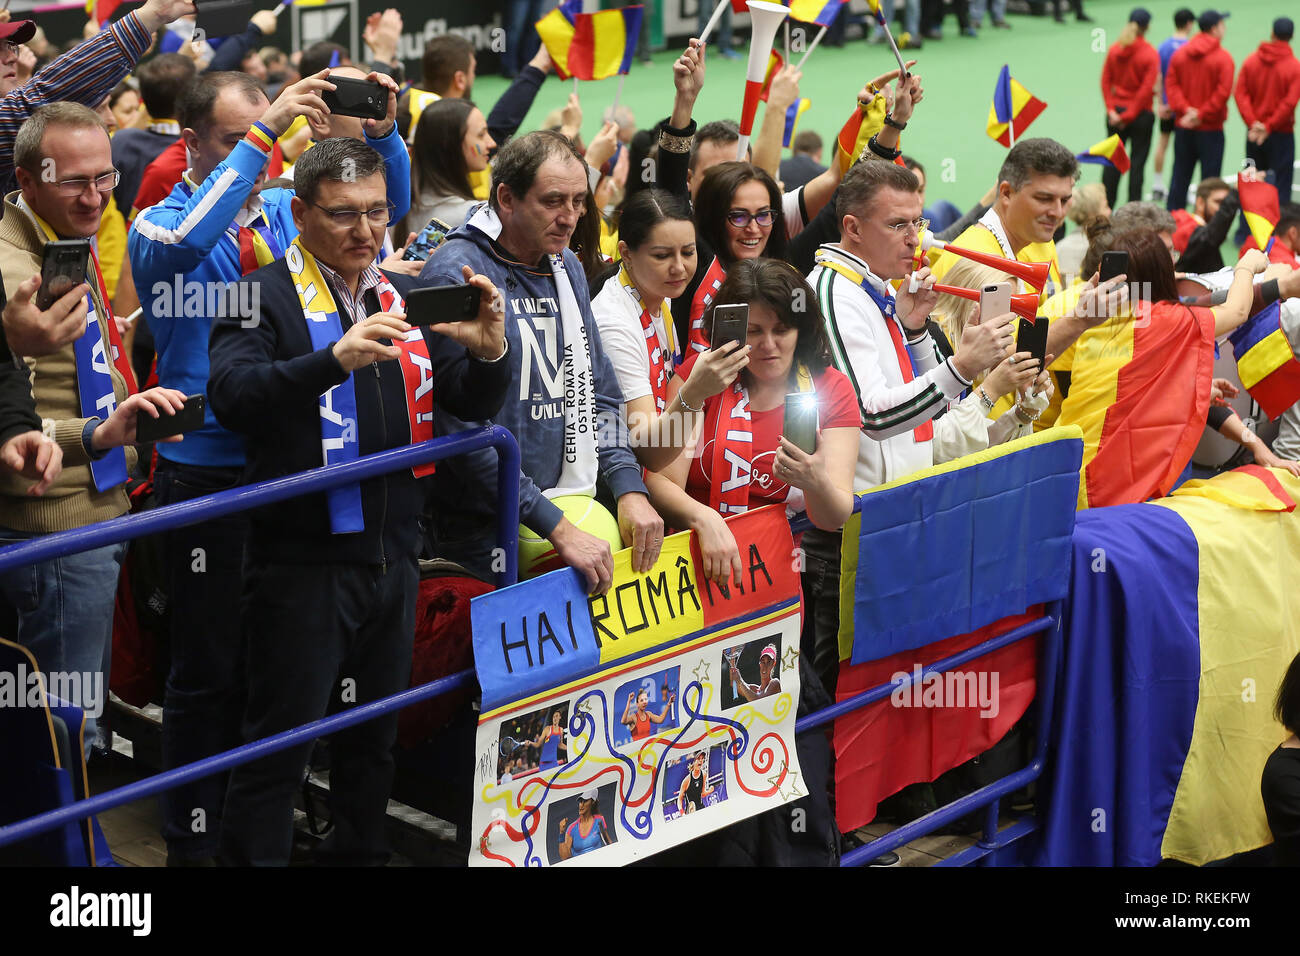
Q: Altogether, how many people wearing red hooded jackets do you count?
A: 3